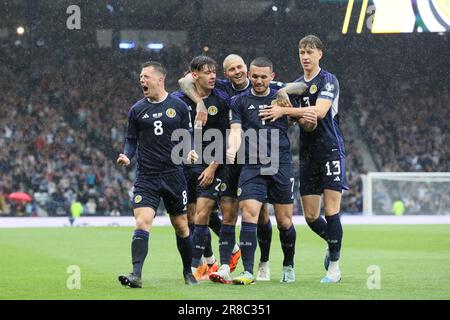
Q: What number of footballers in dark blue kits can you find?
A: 5